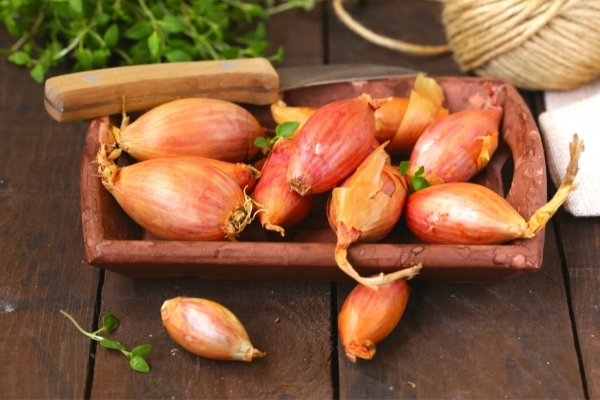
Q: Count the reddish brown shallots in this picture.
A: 11